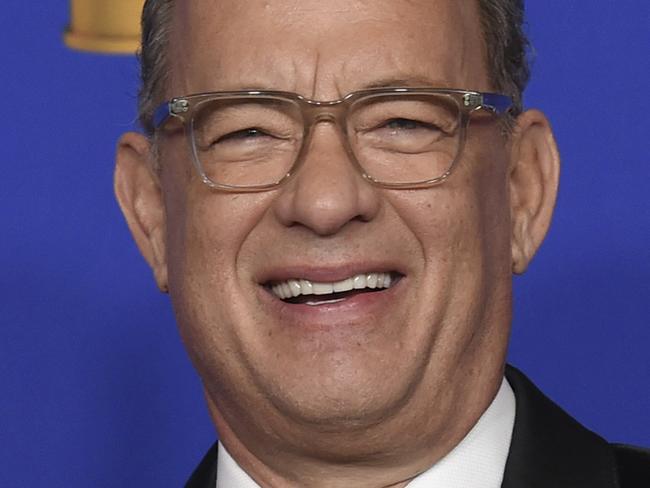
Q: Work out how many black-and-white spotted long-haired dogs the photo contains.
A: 0